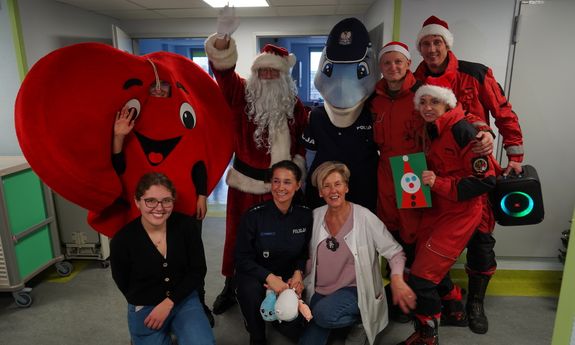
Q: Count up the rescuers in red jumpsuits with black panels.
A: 3